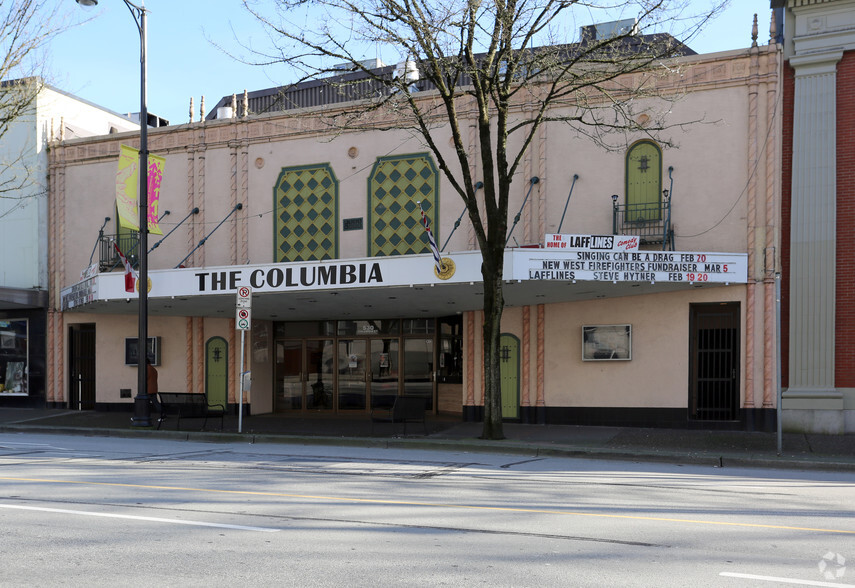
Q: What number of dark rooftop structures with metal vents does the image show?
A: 1